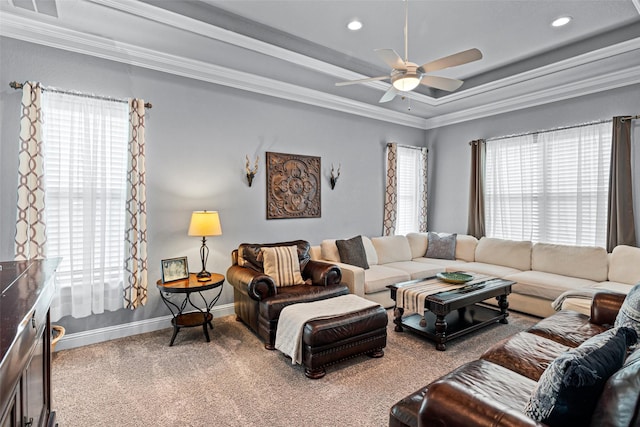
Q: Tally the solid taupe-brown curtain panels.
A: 2